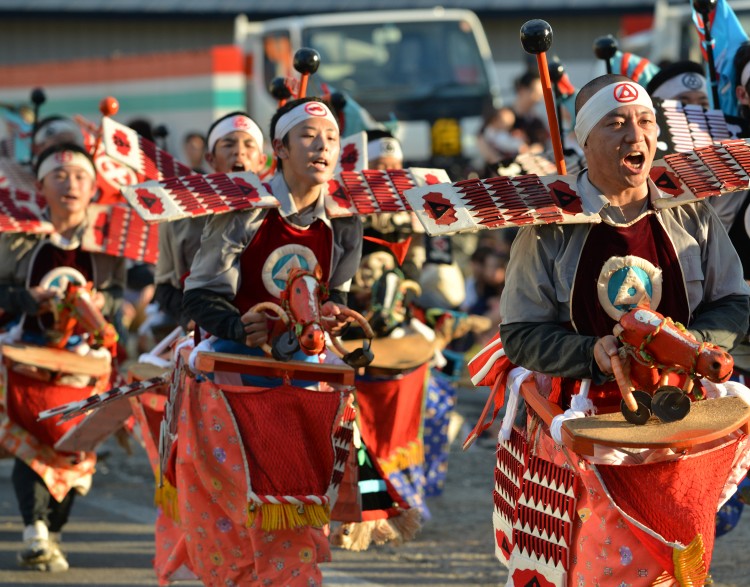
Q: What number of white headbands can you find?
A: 8